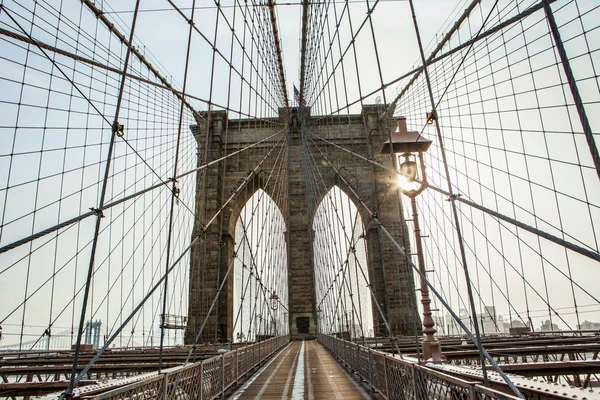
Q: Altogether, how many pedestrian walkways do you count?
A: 1